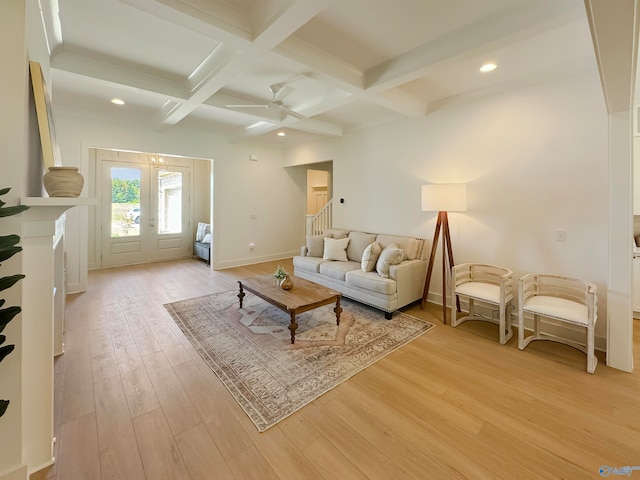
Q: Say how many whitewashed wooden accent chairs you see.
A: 2